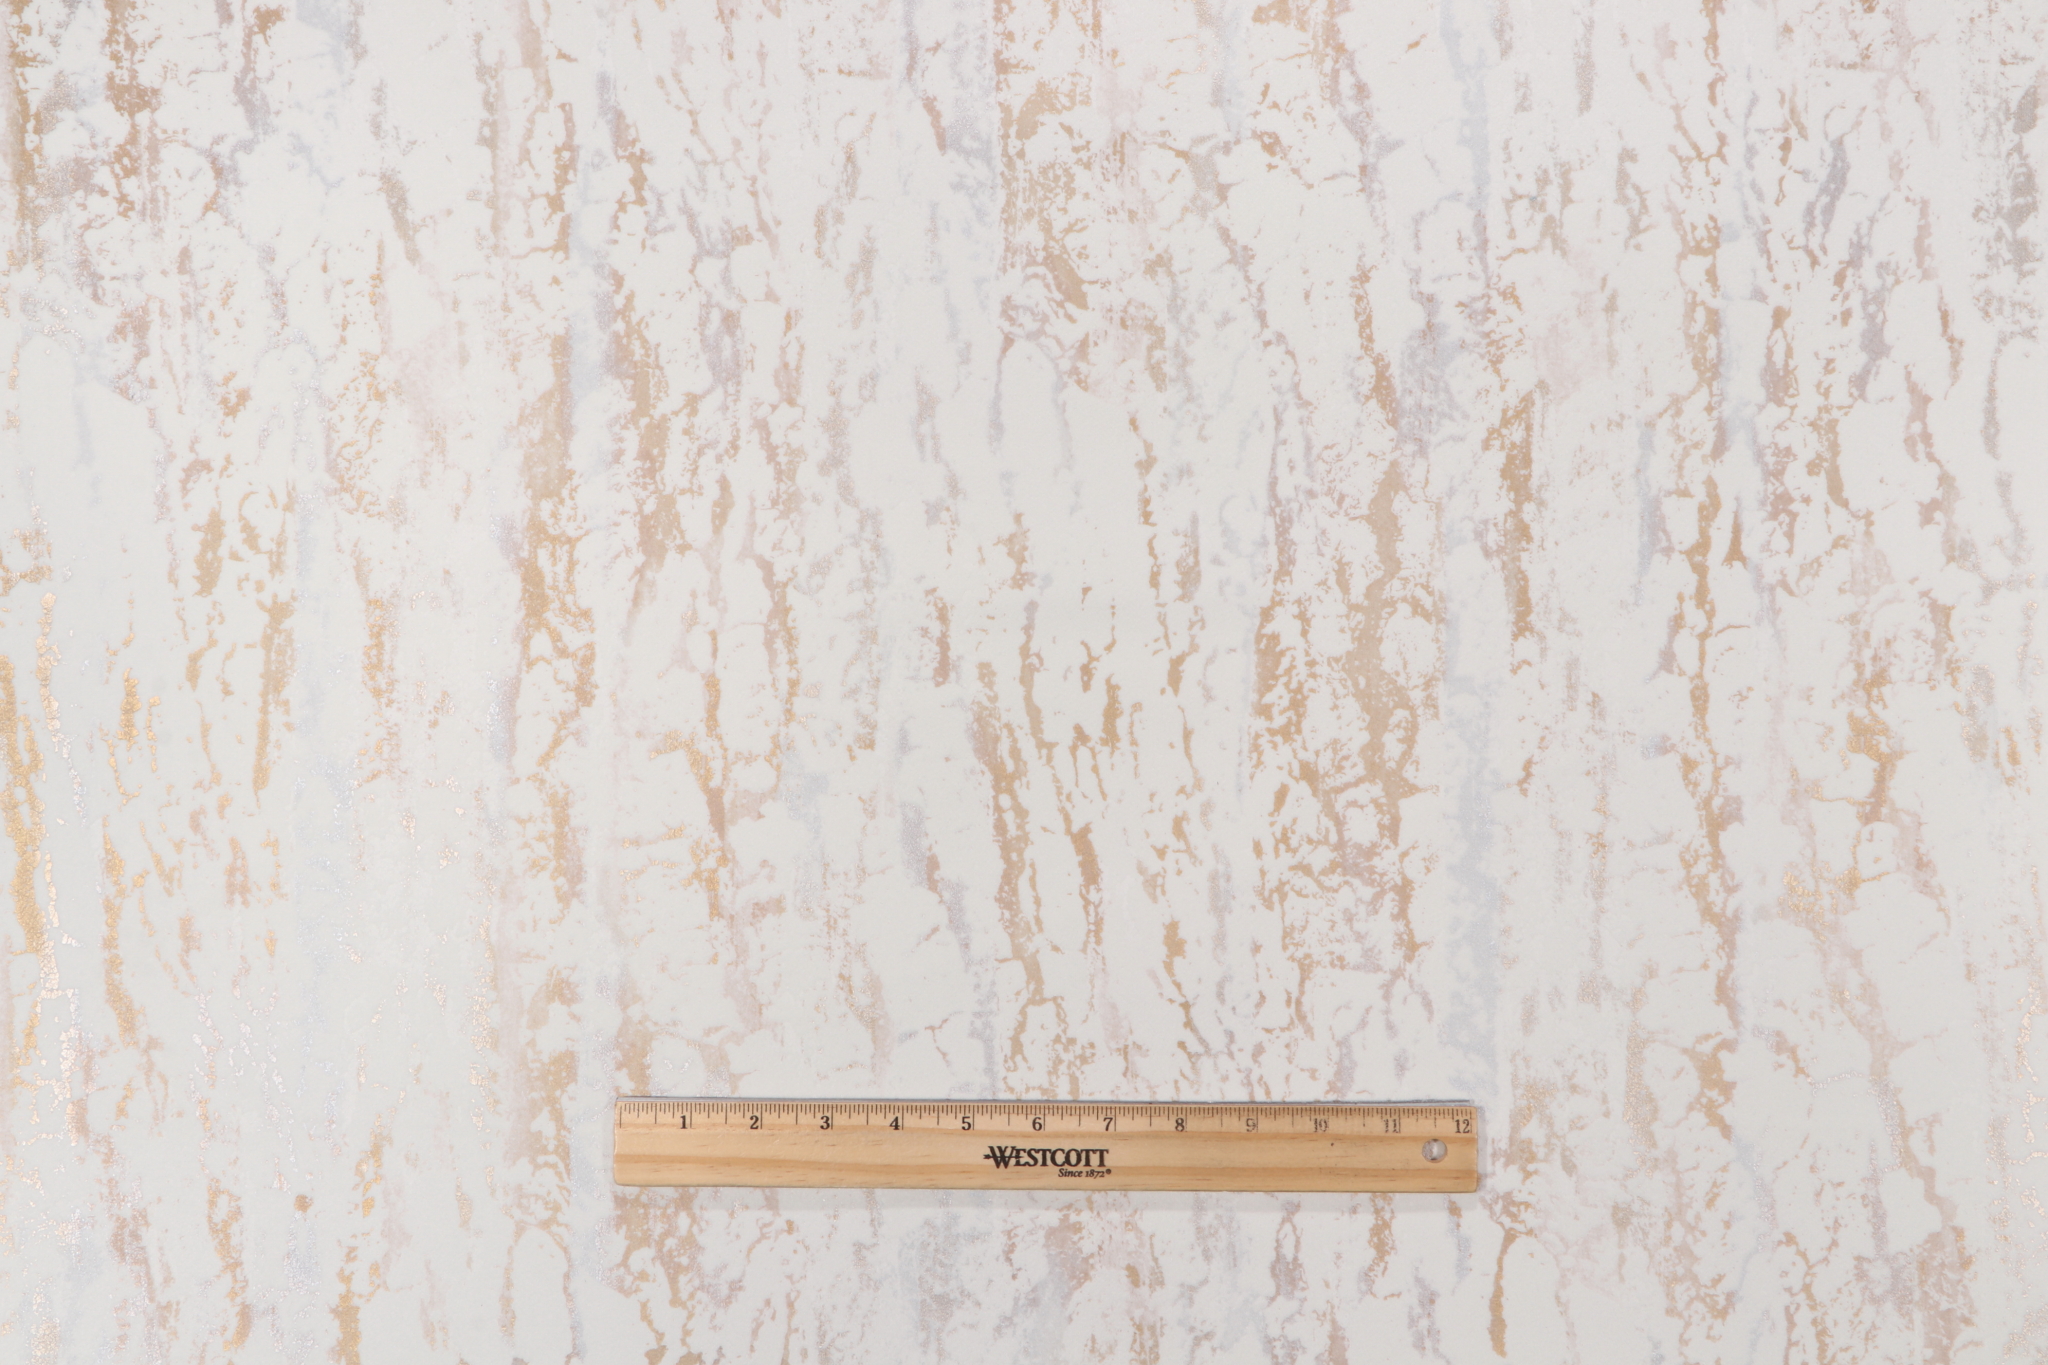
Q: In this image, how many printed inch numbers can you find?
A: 12